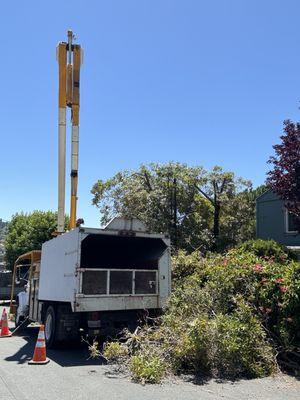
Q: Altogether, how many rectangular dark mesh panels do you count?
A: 3